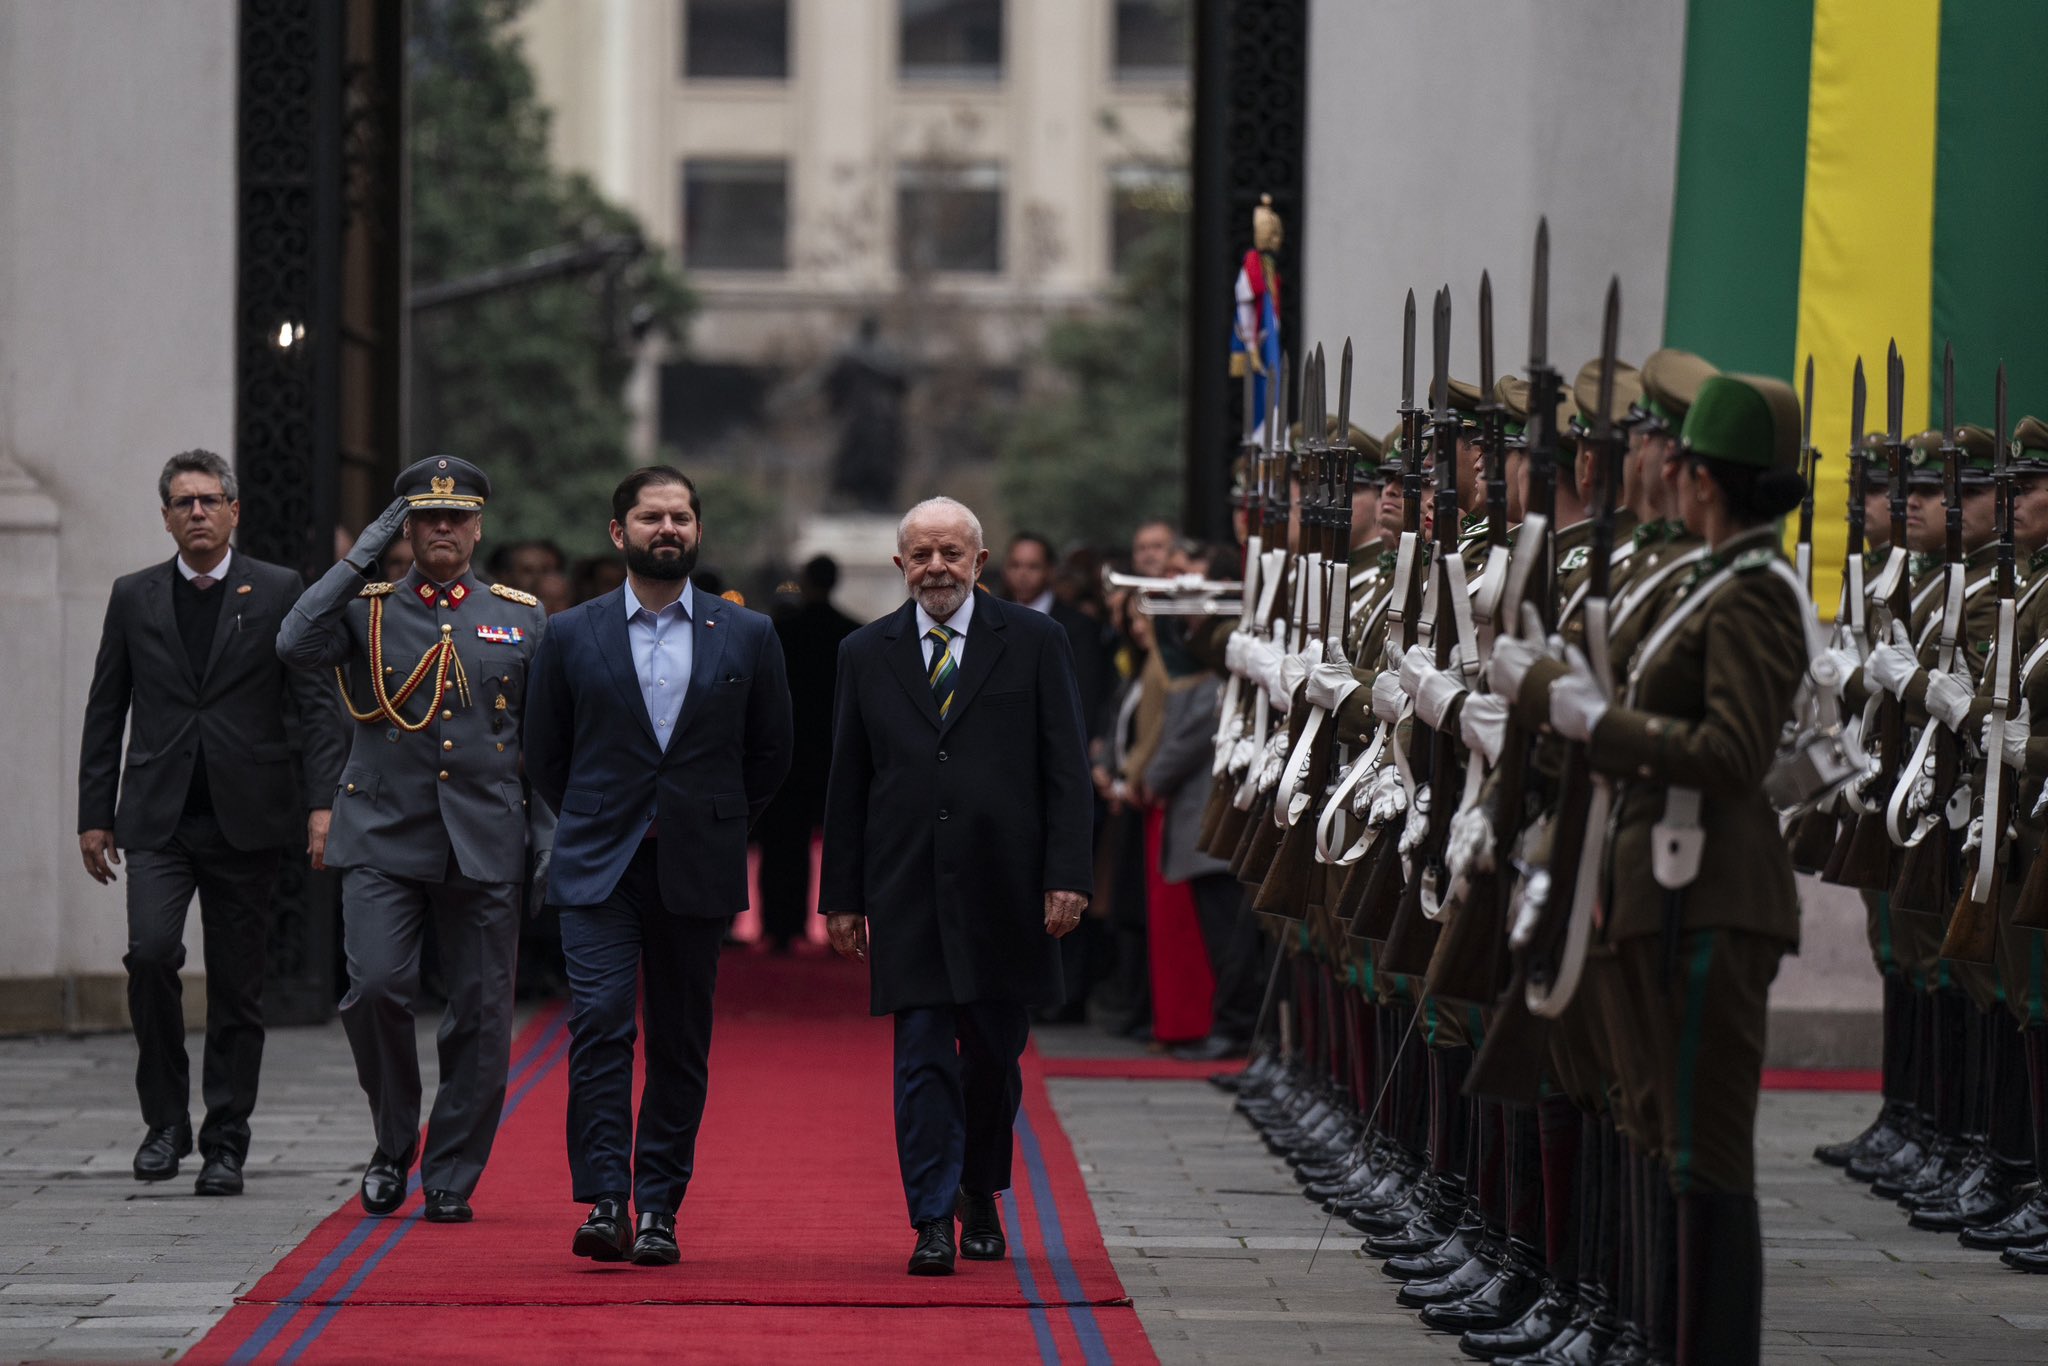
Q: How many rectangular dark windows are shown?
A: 6